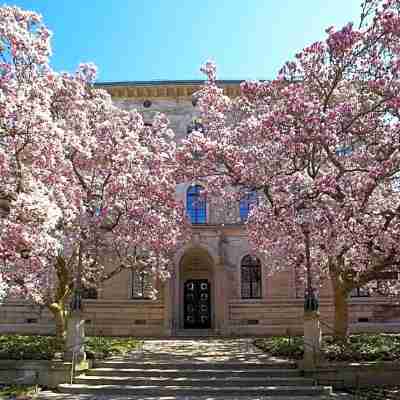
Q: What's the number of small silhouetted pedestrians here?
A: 0